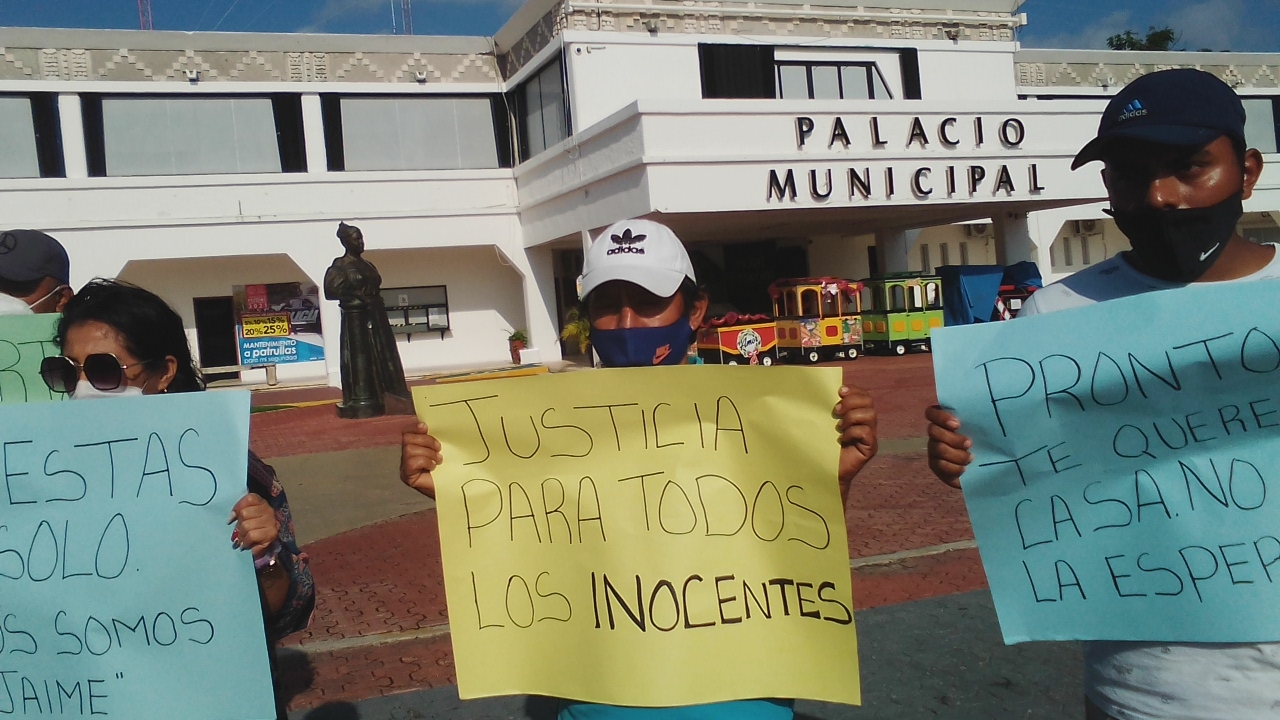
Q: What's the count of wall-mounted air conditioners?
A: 2